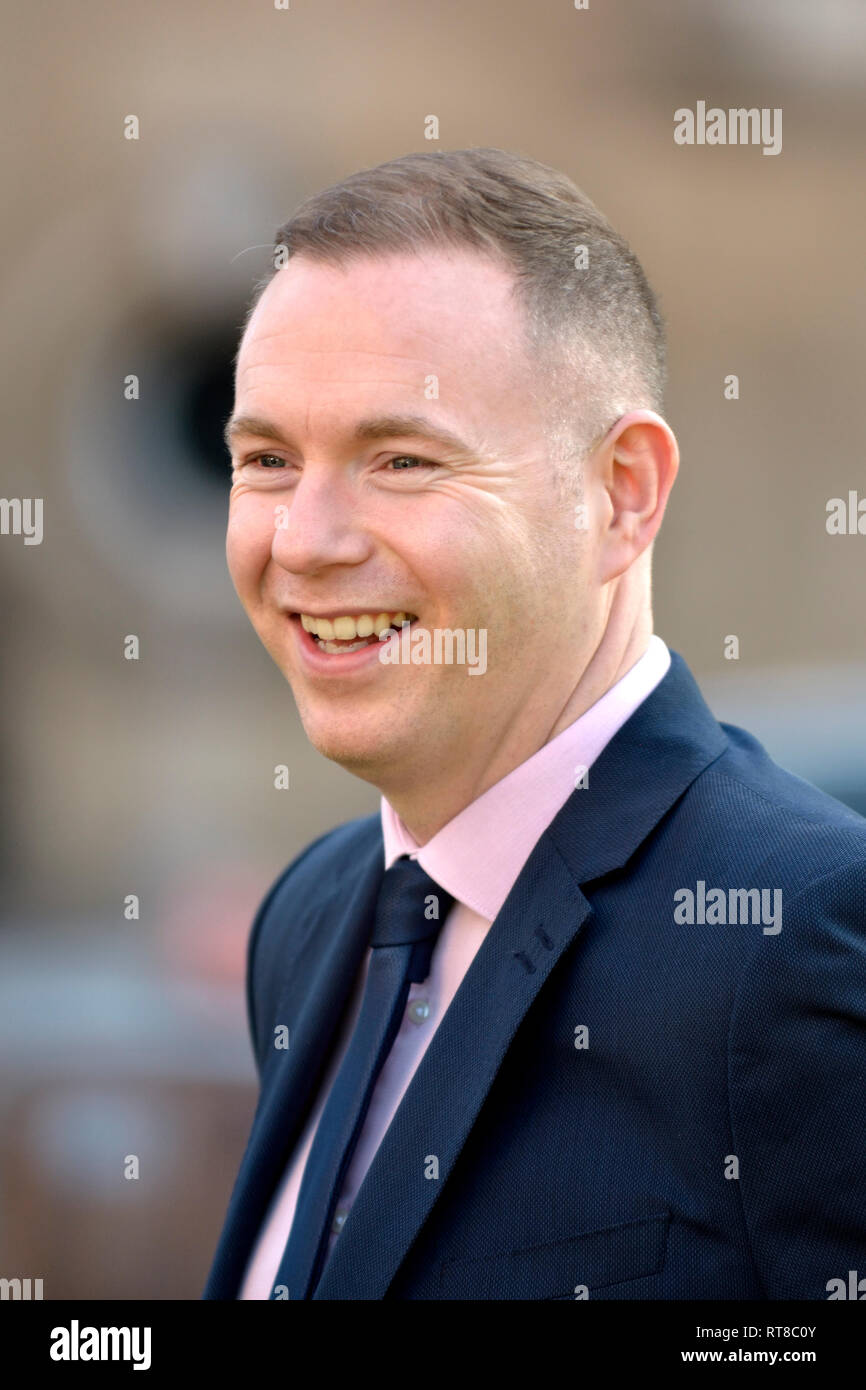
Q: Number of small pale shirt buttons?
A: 2